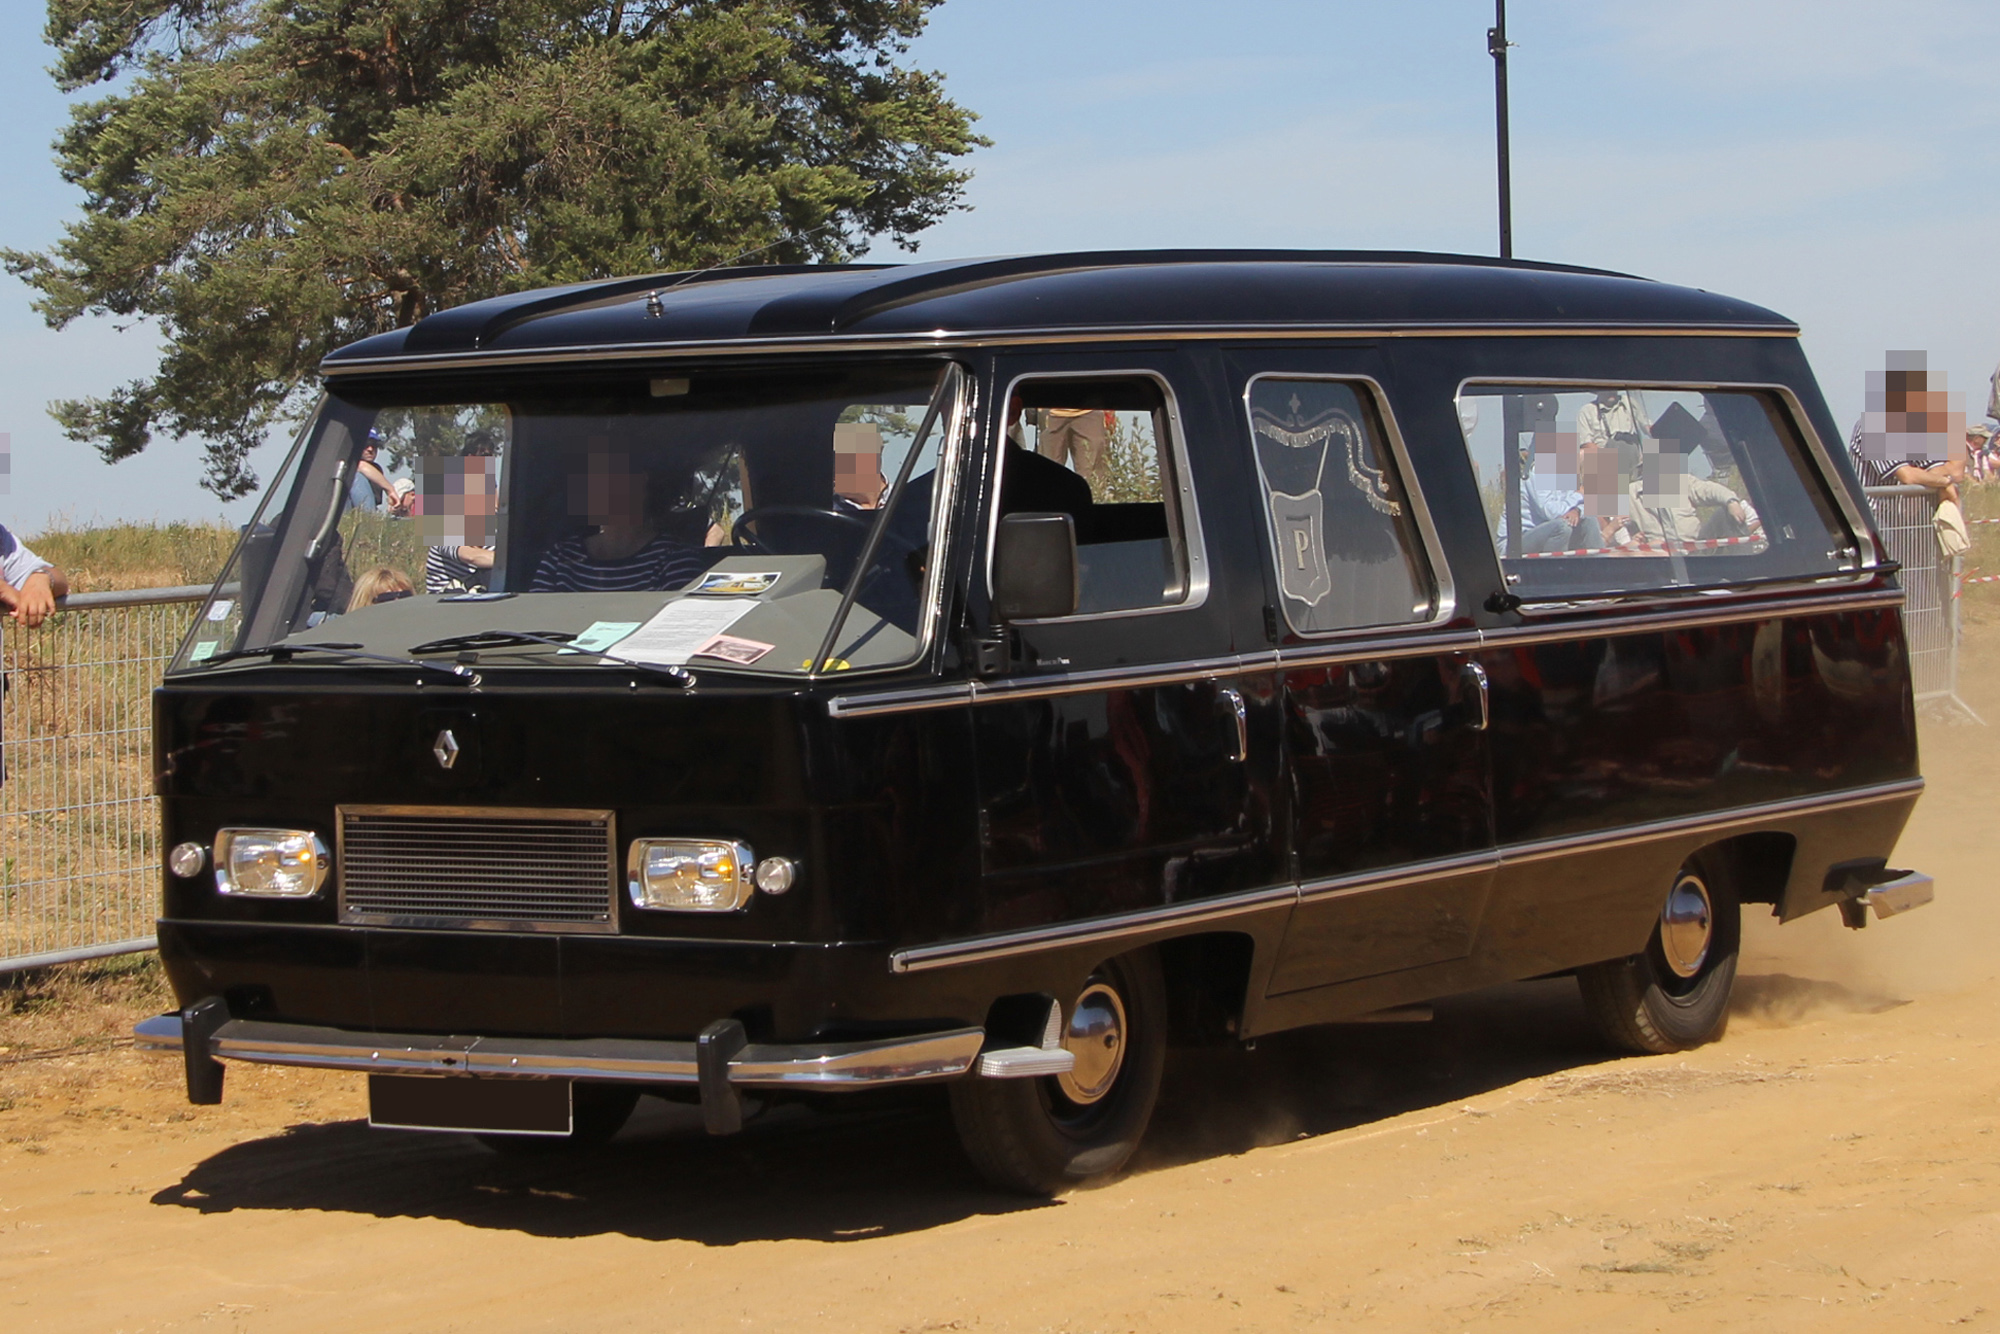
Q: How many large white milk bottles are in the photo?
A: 0